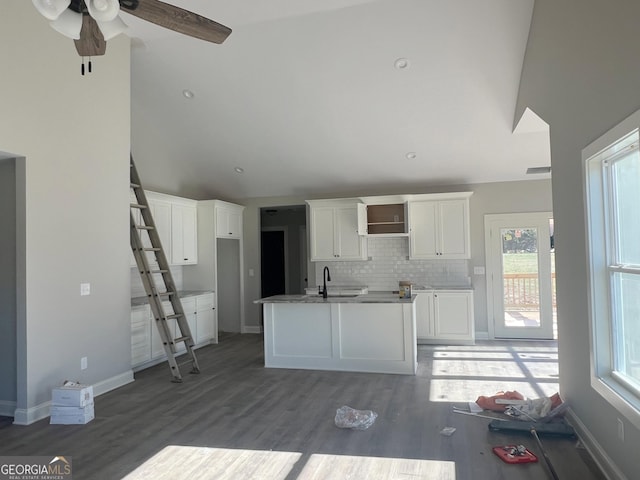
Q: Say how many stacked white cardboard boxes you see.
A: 2